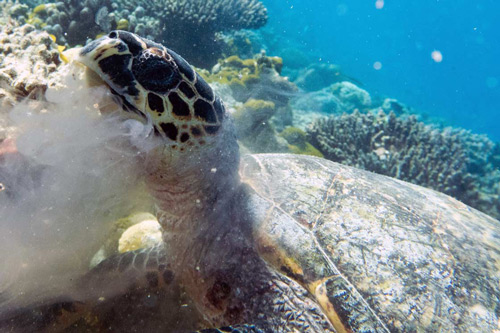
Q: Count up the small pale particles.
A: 3